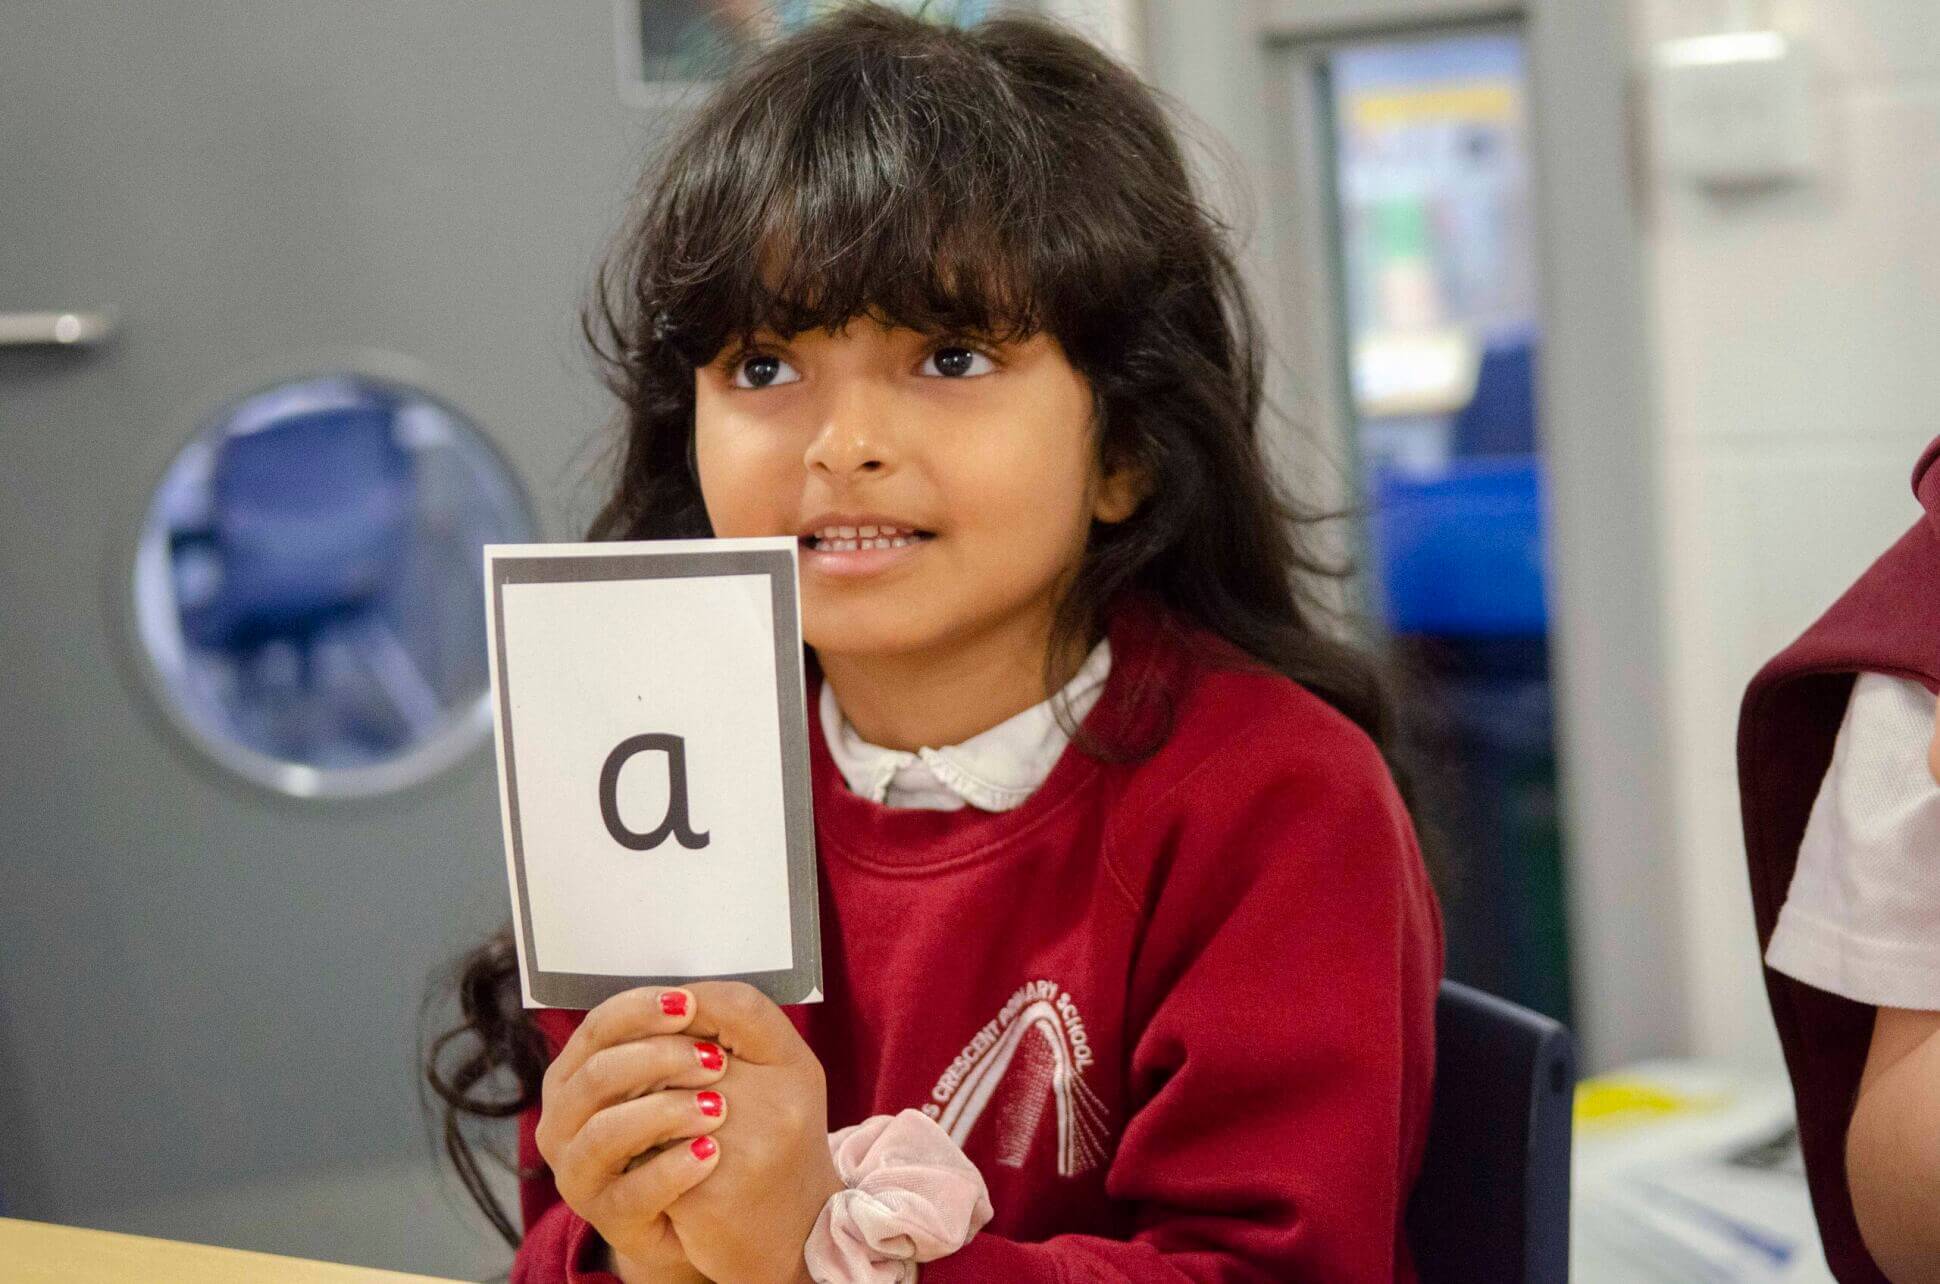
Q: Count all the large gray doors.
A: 1